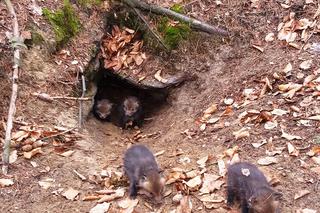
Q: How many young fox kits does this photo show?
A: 4